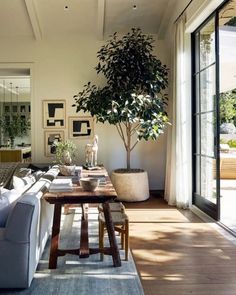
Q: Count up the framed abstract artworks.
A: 3